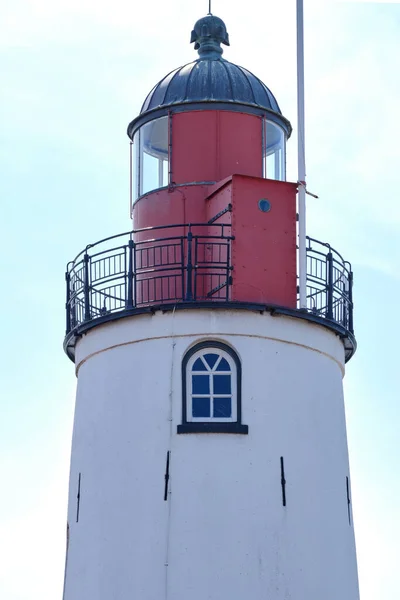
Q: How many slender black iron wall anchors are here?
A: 4